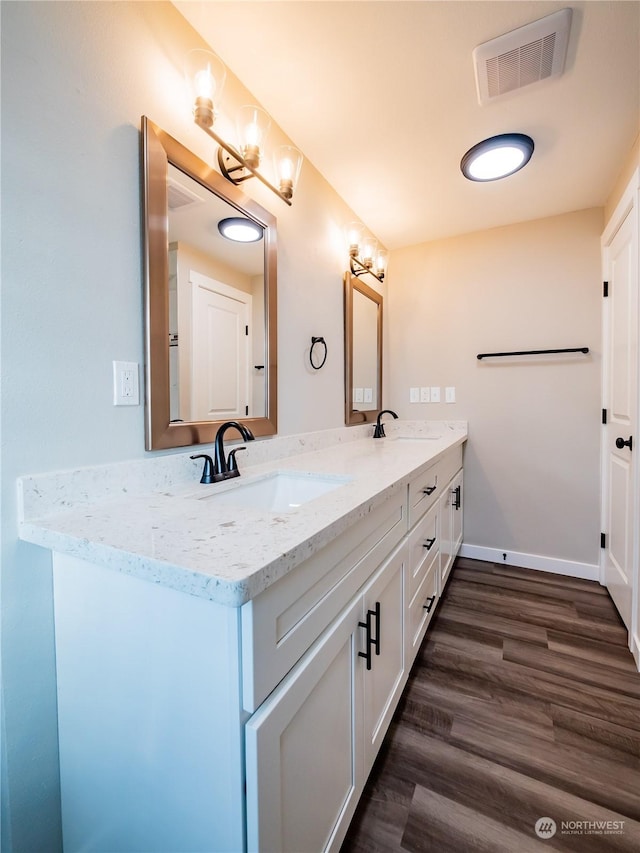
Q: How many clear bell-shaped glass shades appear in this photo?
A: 6